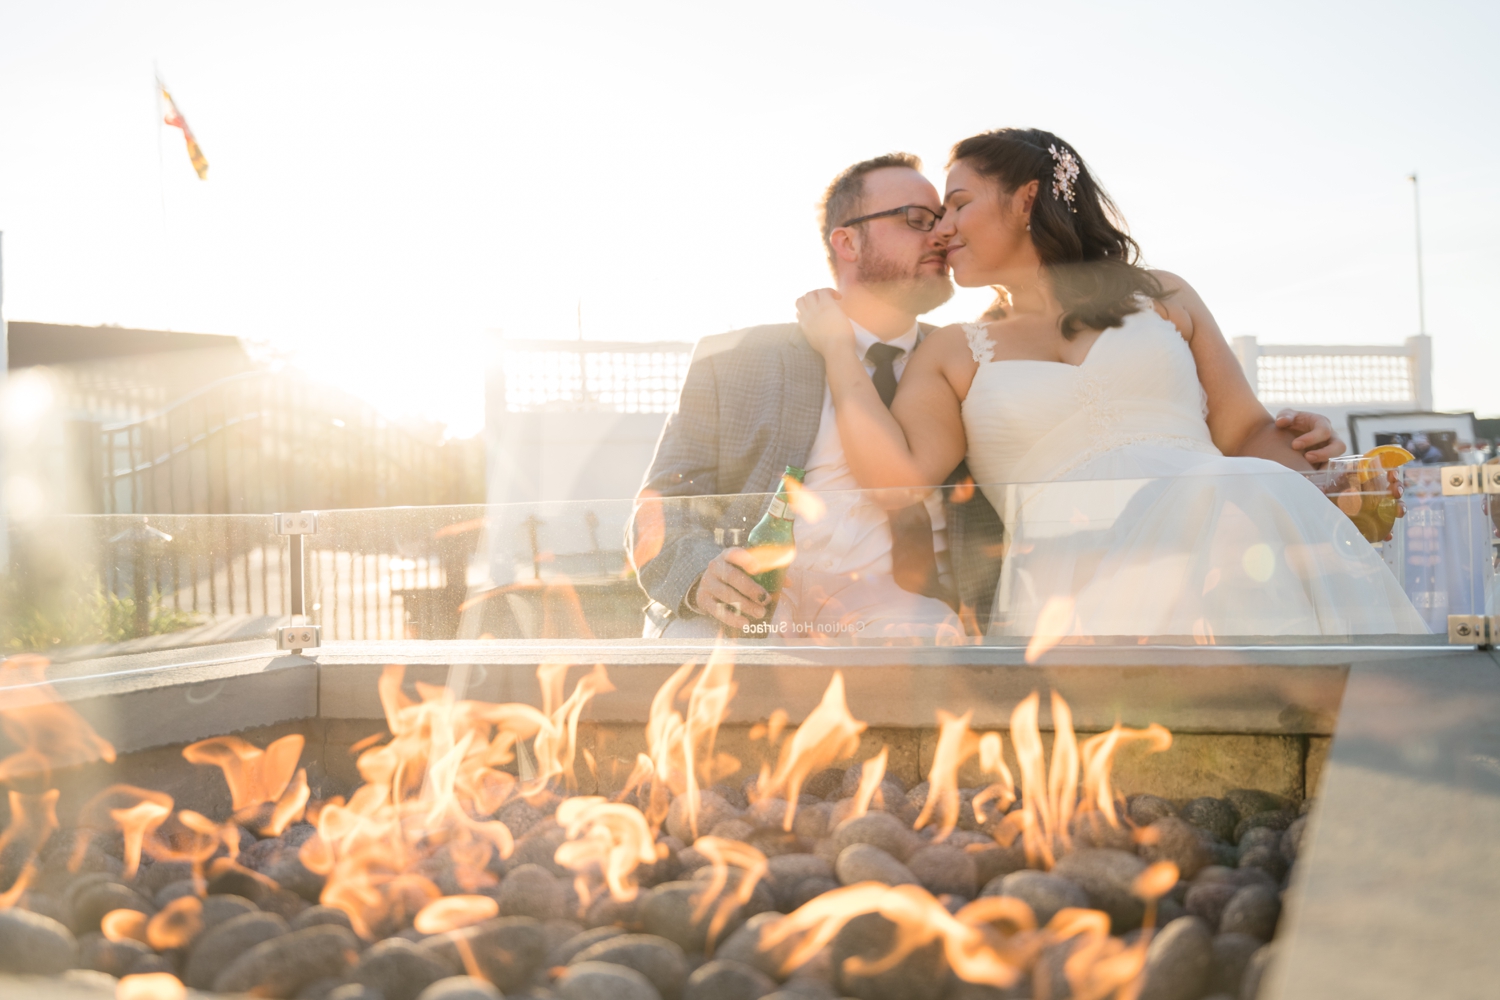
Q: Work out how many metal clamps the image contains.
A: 4